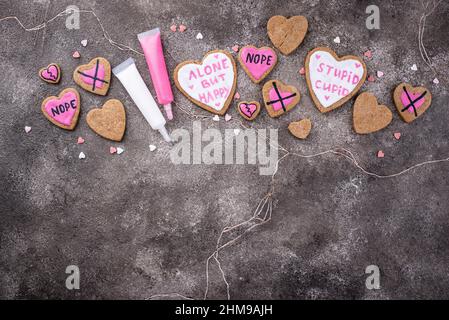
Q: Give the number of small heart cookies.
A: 3